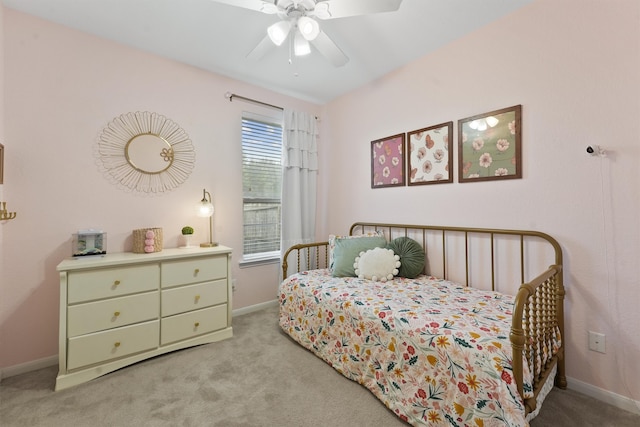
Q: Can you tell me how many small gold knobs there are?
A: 6